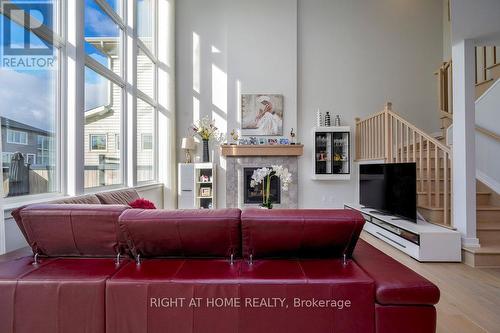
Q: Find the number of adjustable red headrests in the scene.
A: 3